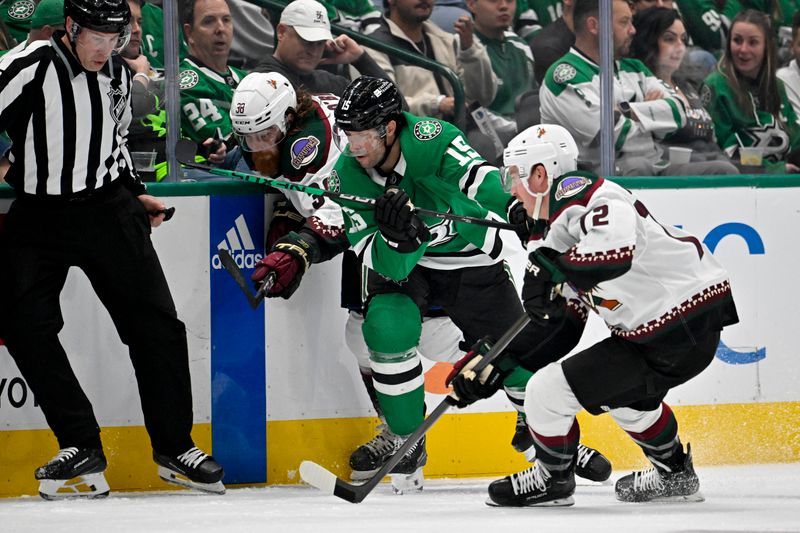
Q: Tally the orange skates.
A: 0